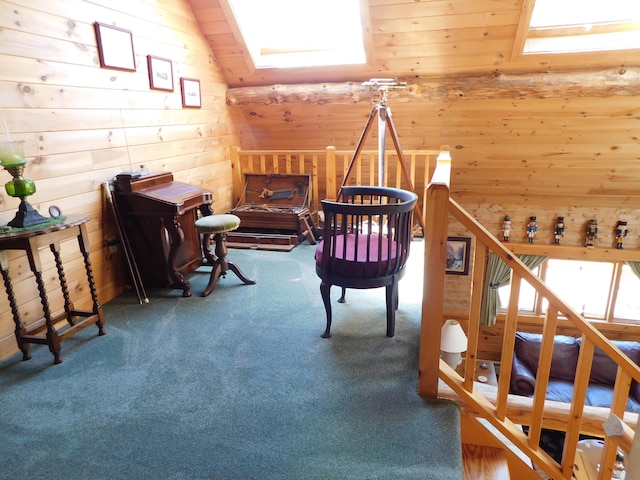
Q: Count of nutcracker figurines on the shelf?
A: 5